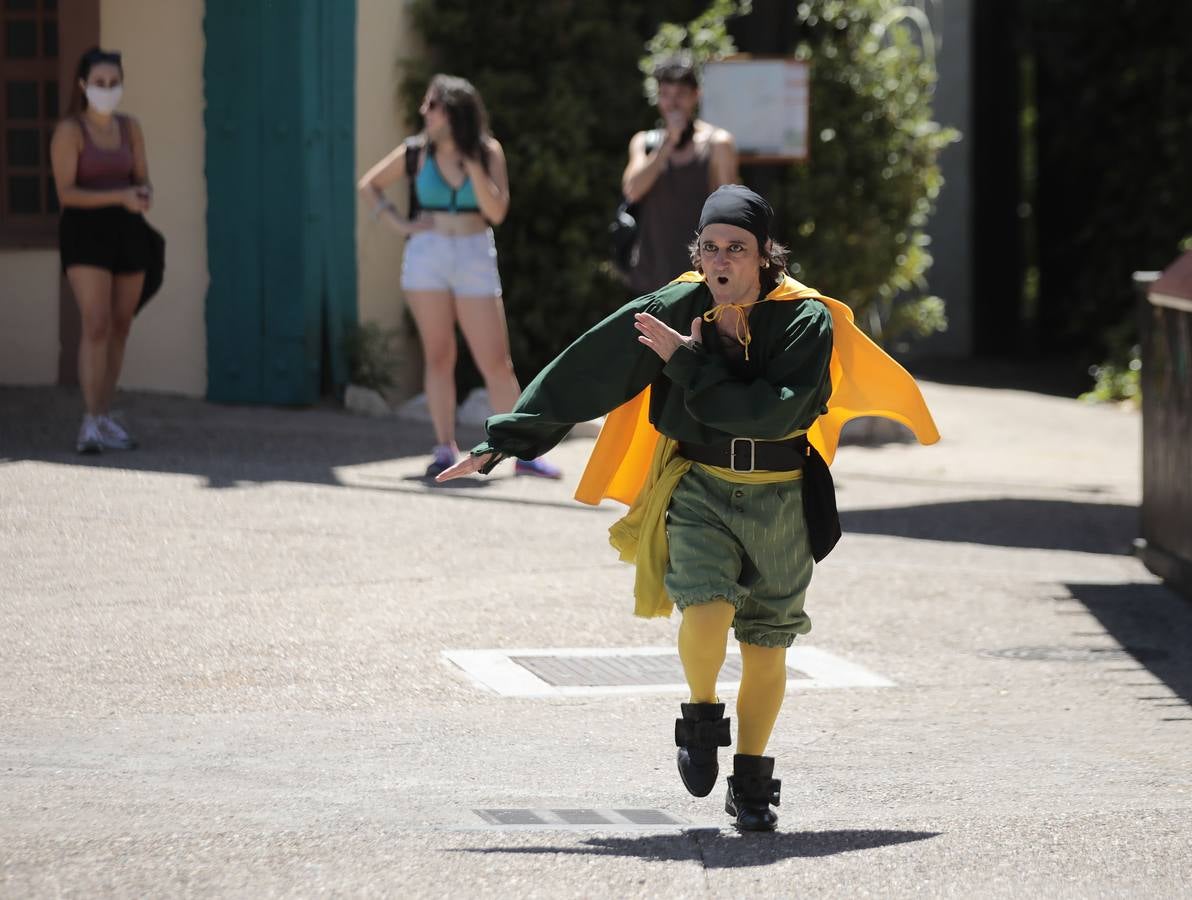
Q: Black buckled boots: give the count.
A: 2